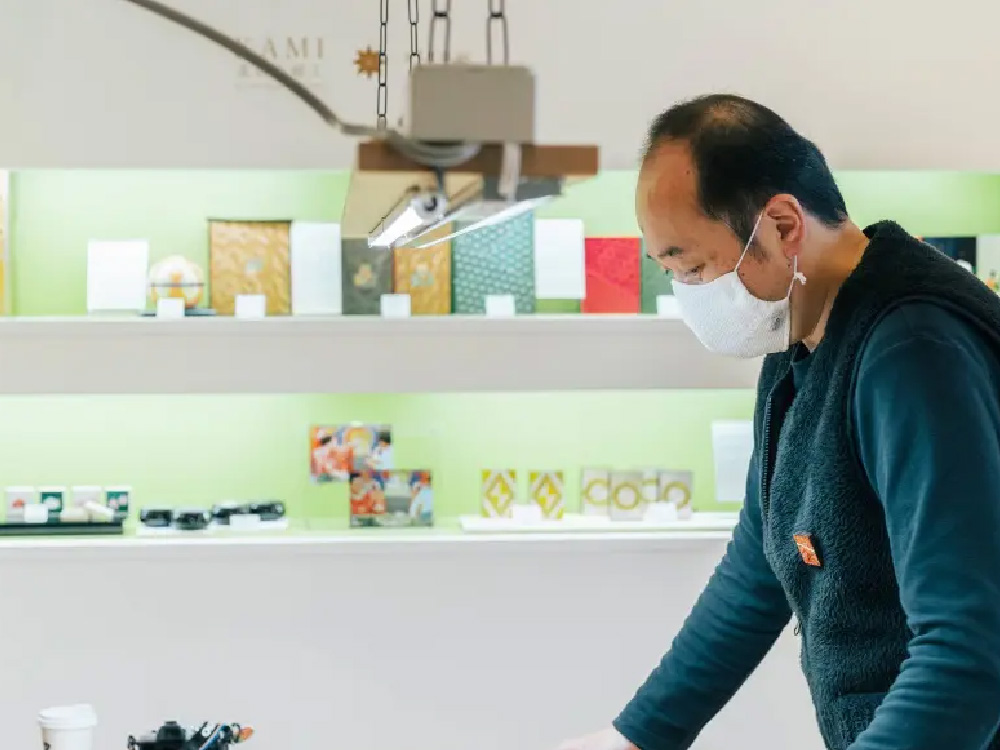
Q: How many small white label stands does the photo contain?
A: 9